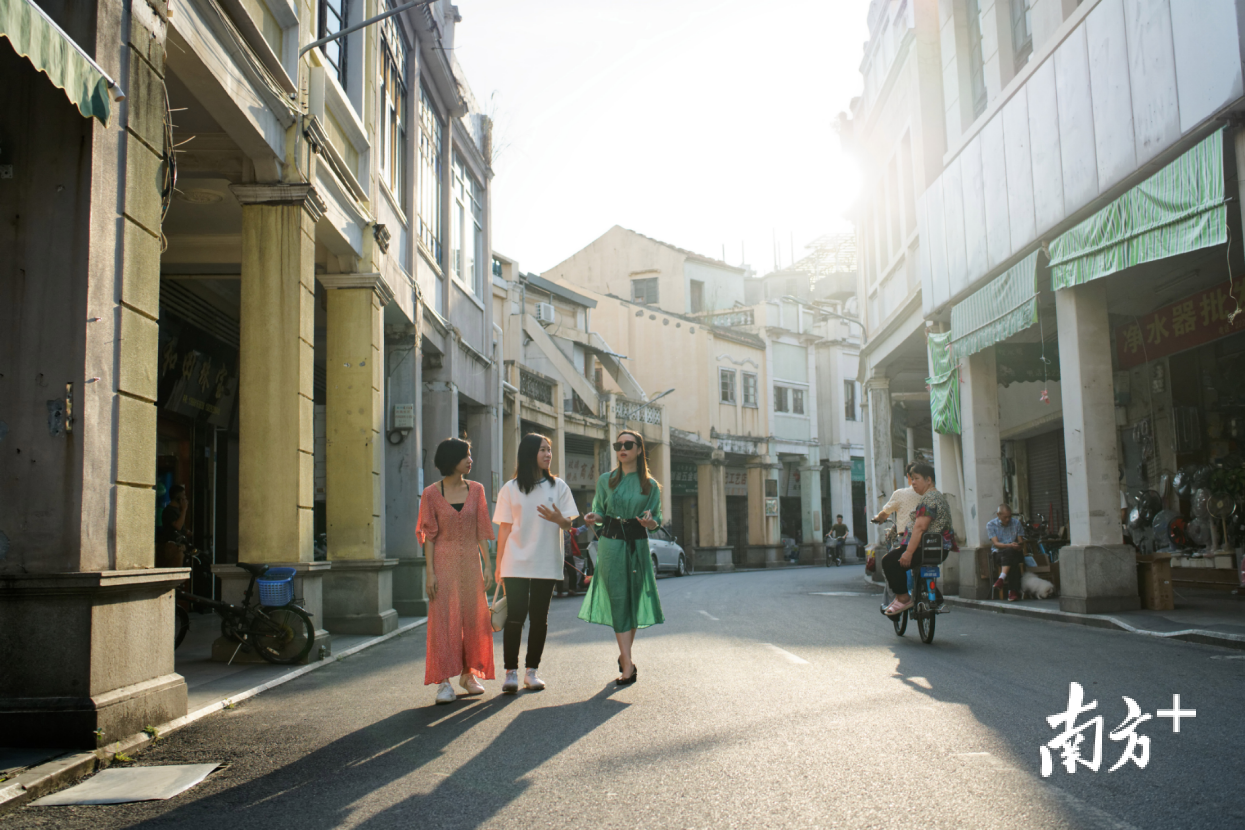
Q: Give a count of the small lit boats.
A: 0